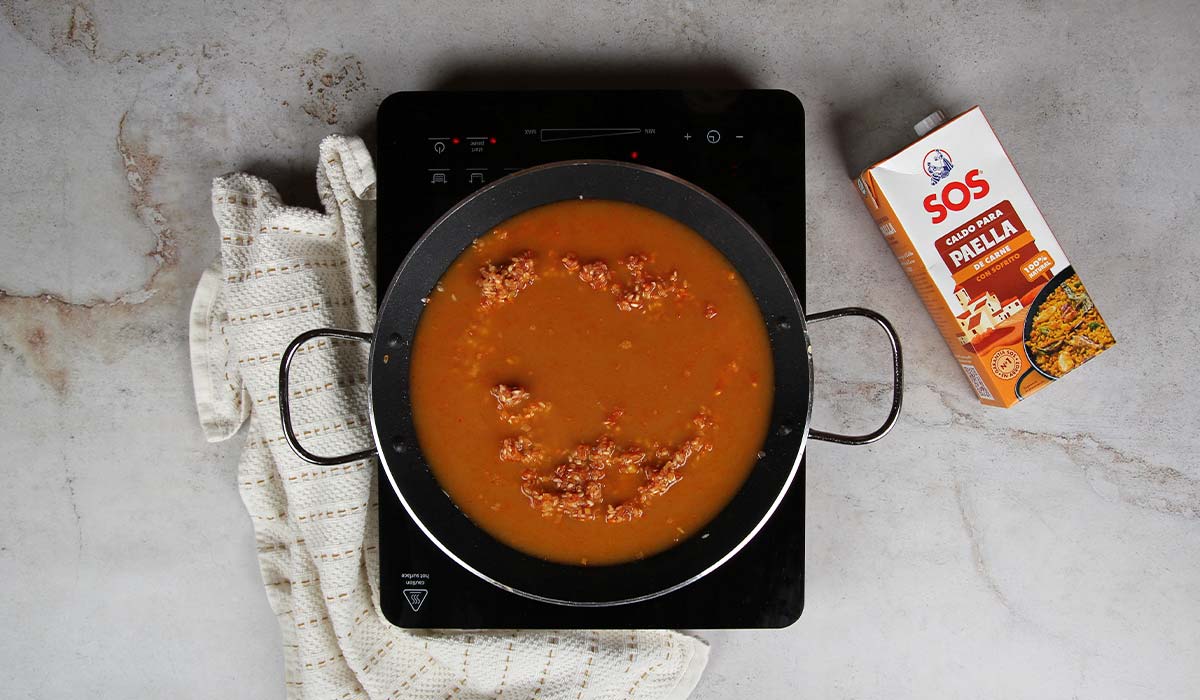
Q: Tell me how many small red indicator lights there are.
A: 3